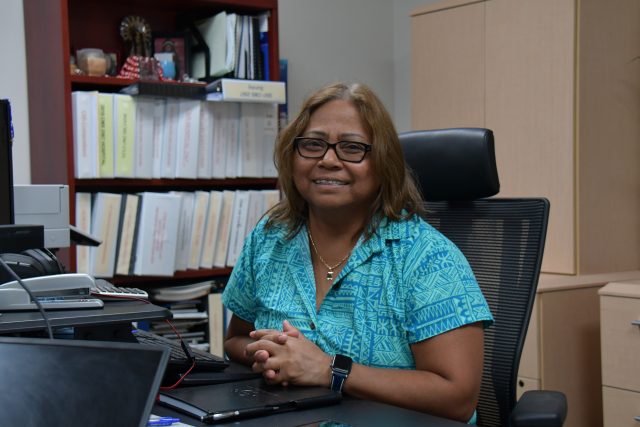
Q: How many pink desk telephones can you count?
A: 0